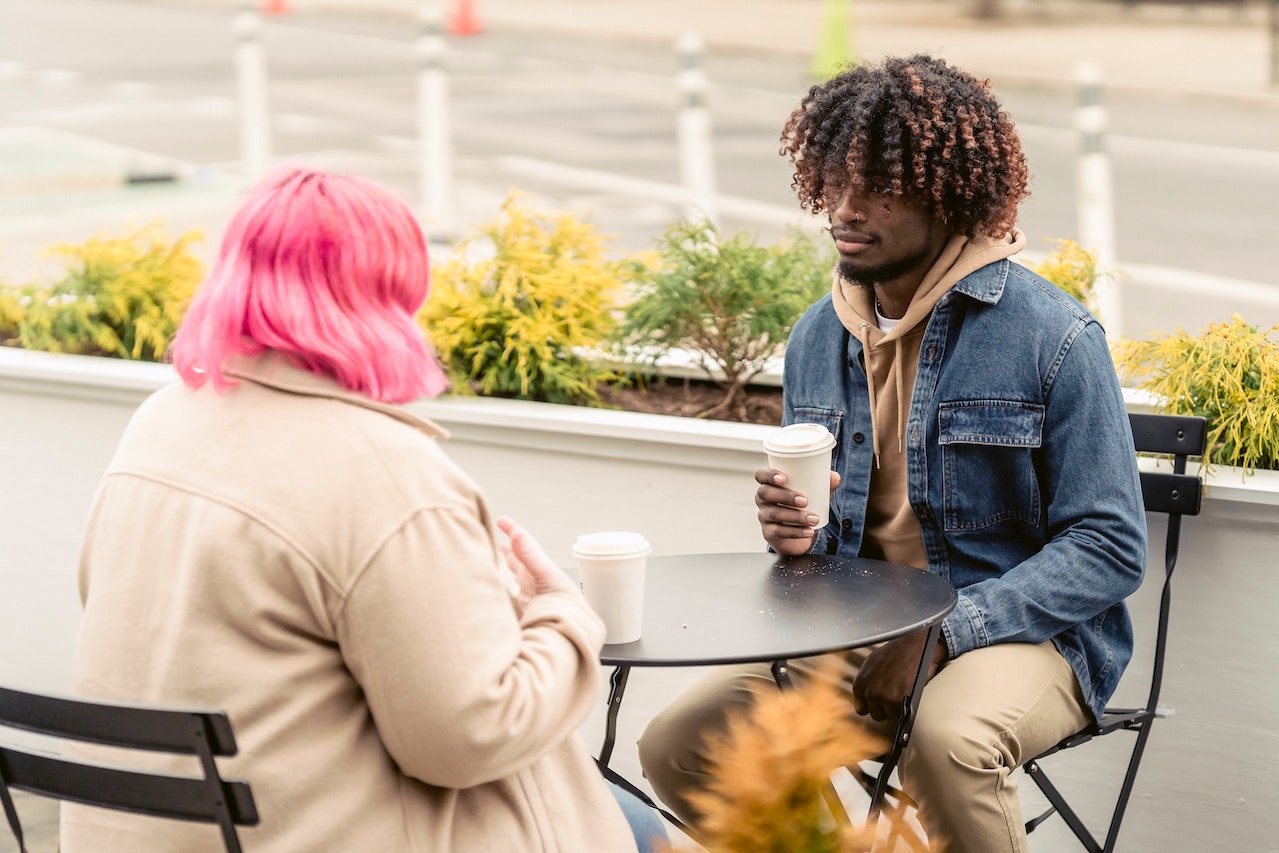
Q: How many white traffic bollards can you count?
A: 4